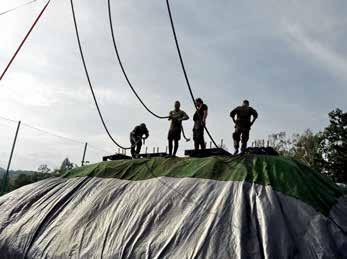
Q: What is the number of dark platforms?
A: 4